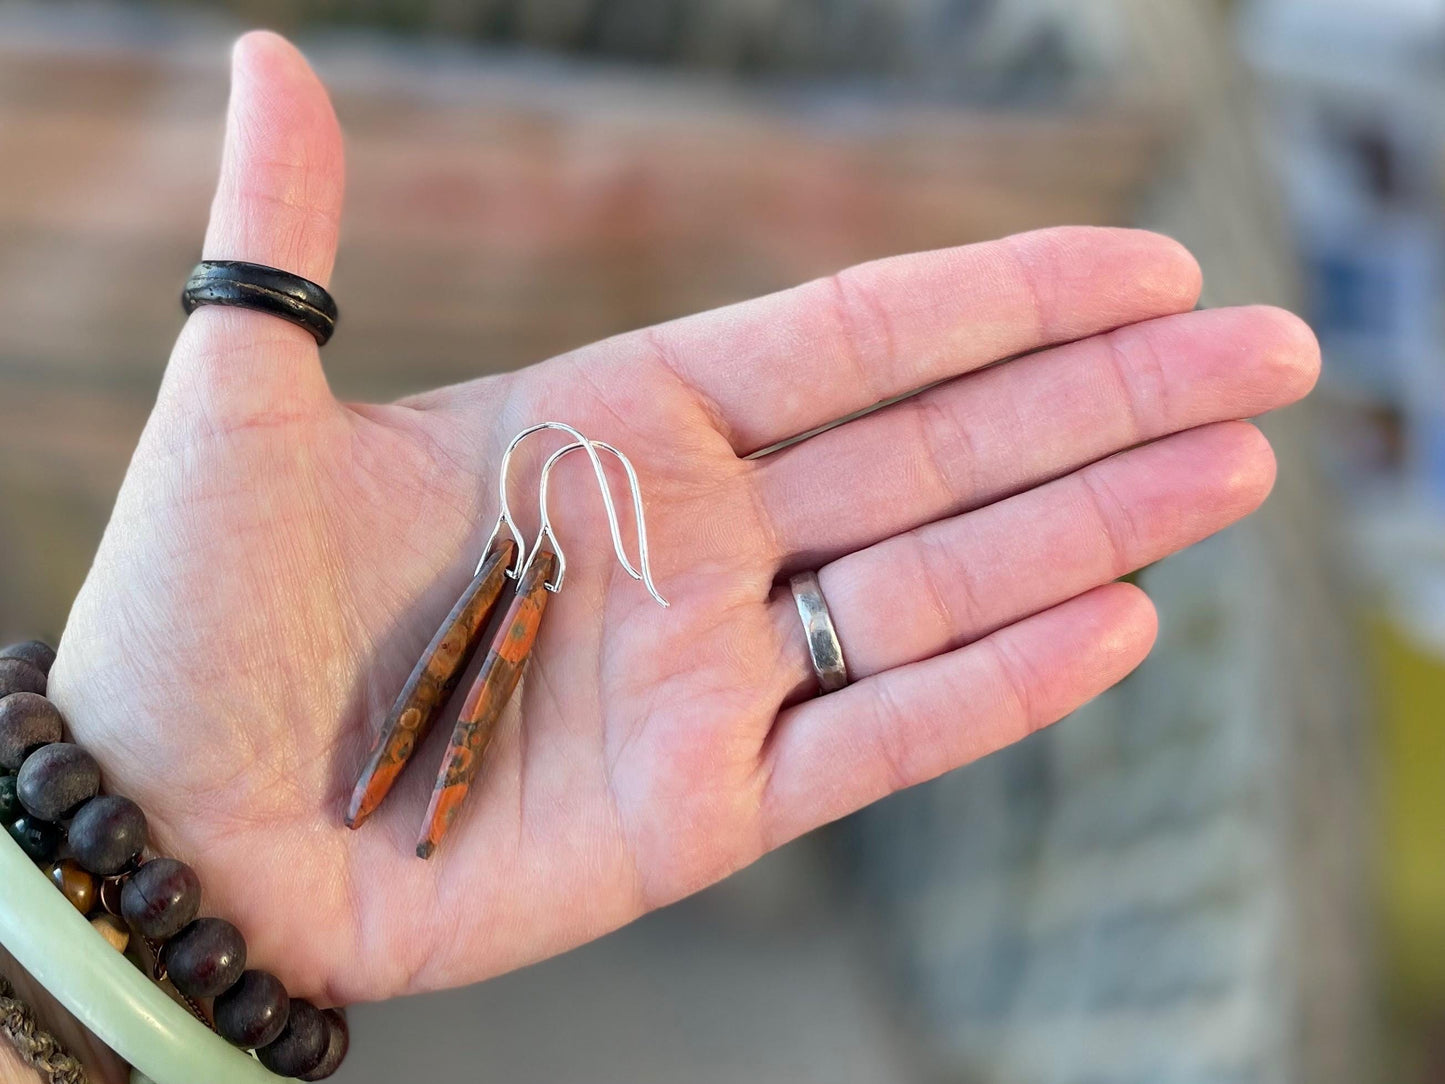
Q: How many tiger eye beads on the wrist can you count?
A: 1